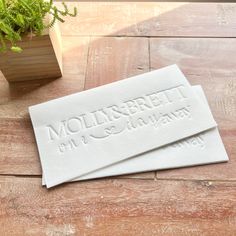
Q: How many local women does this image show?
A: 0